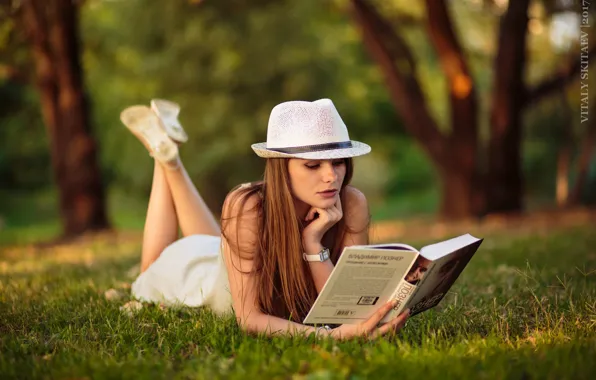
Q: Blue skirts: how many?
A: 0